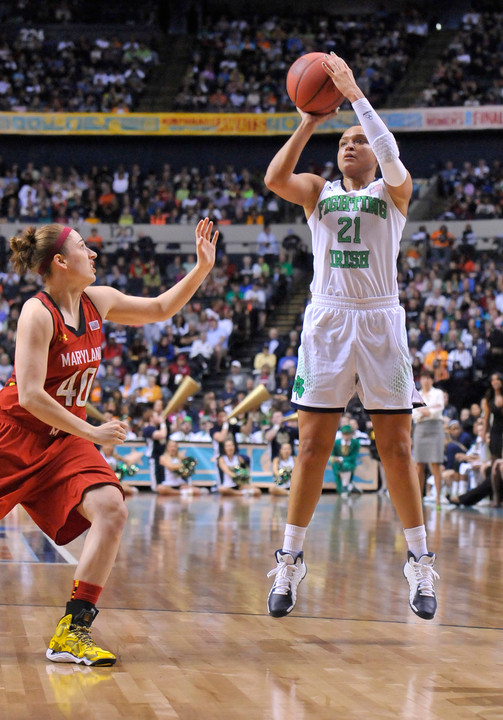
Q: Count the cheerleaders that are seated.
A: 4